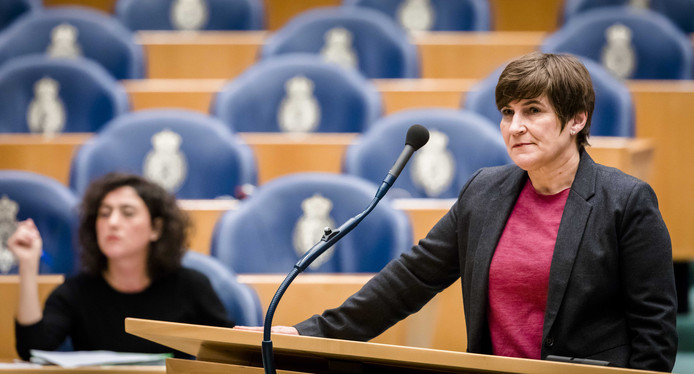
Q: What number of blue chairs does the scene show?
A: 15